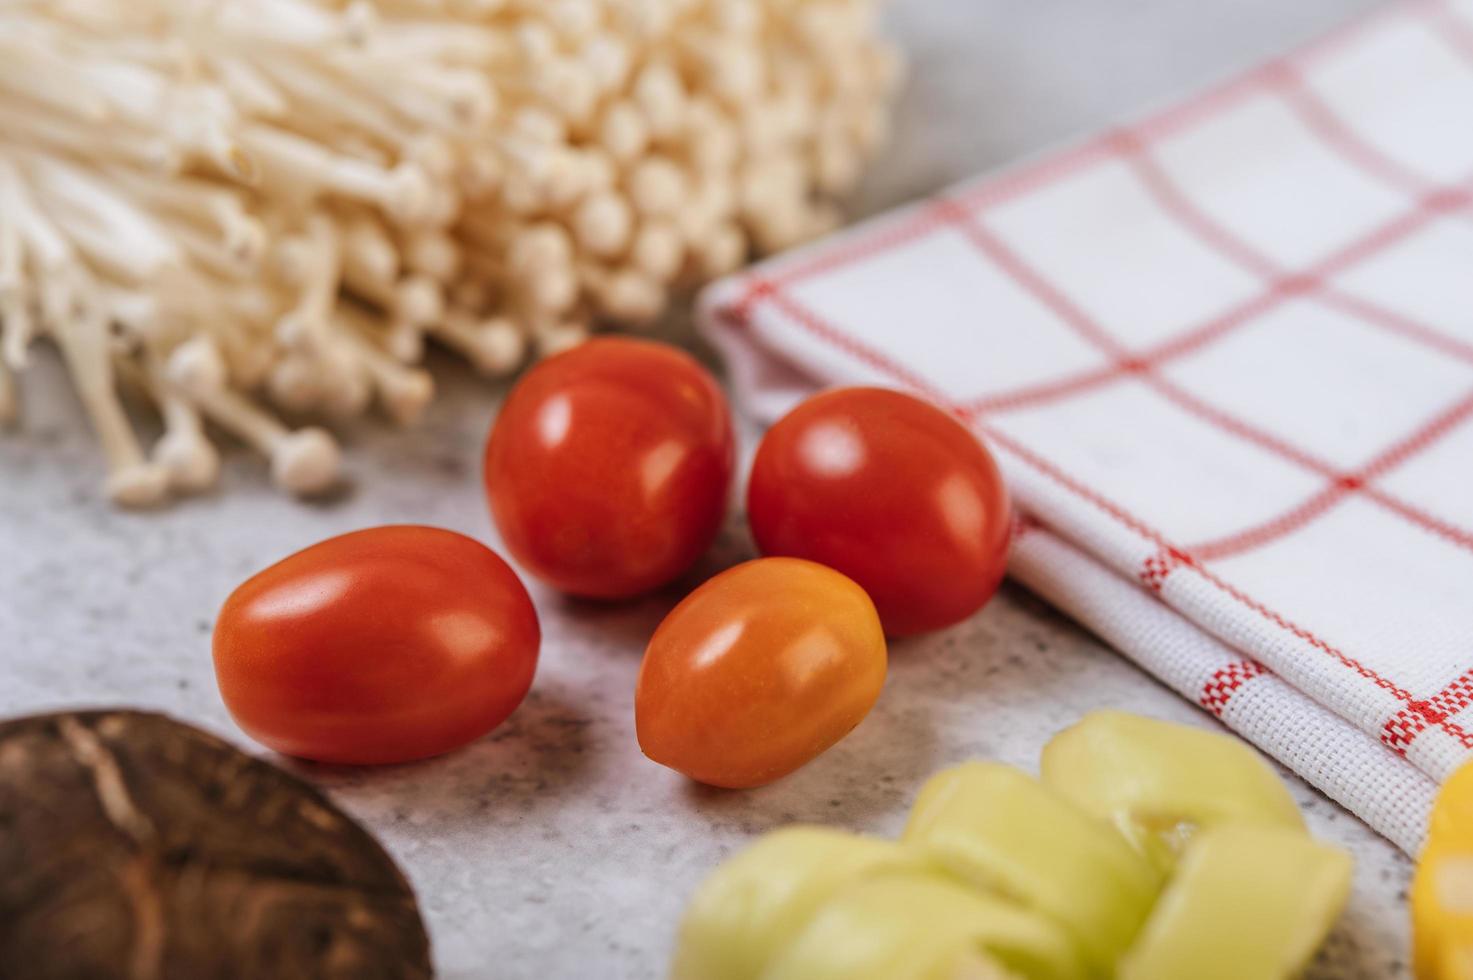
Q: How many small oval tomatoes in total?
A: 4